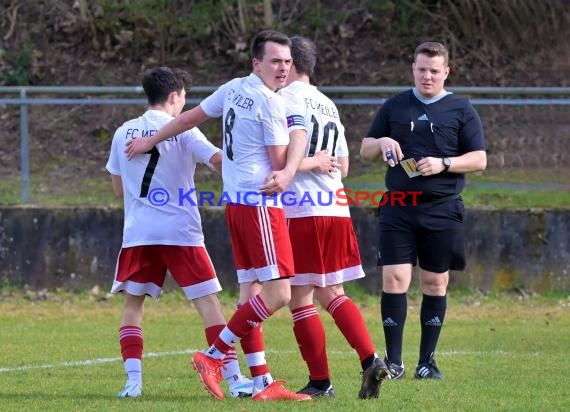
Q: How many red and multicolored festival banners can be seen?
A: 0